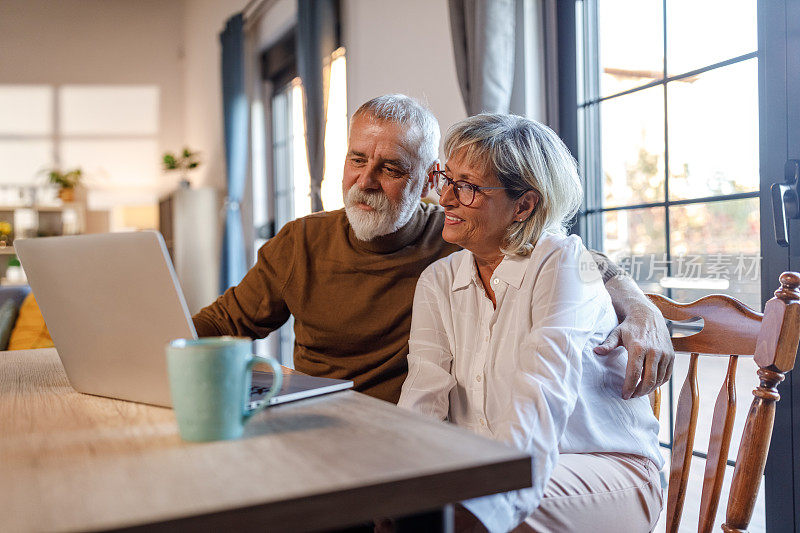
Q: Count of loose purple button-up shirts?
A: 0